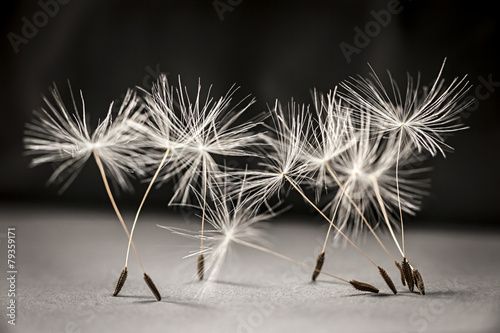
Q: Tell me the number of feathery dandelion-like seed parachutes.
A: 9